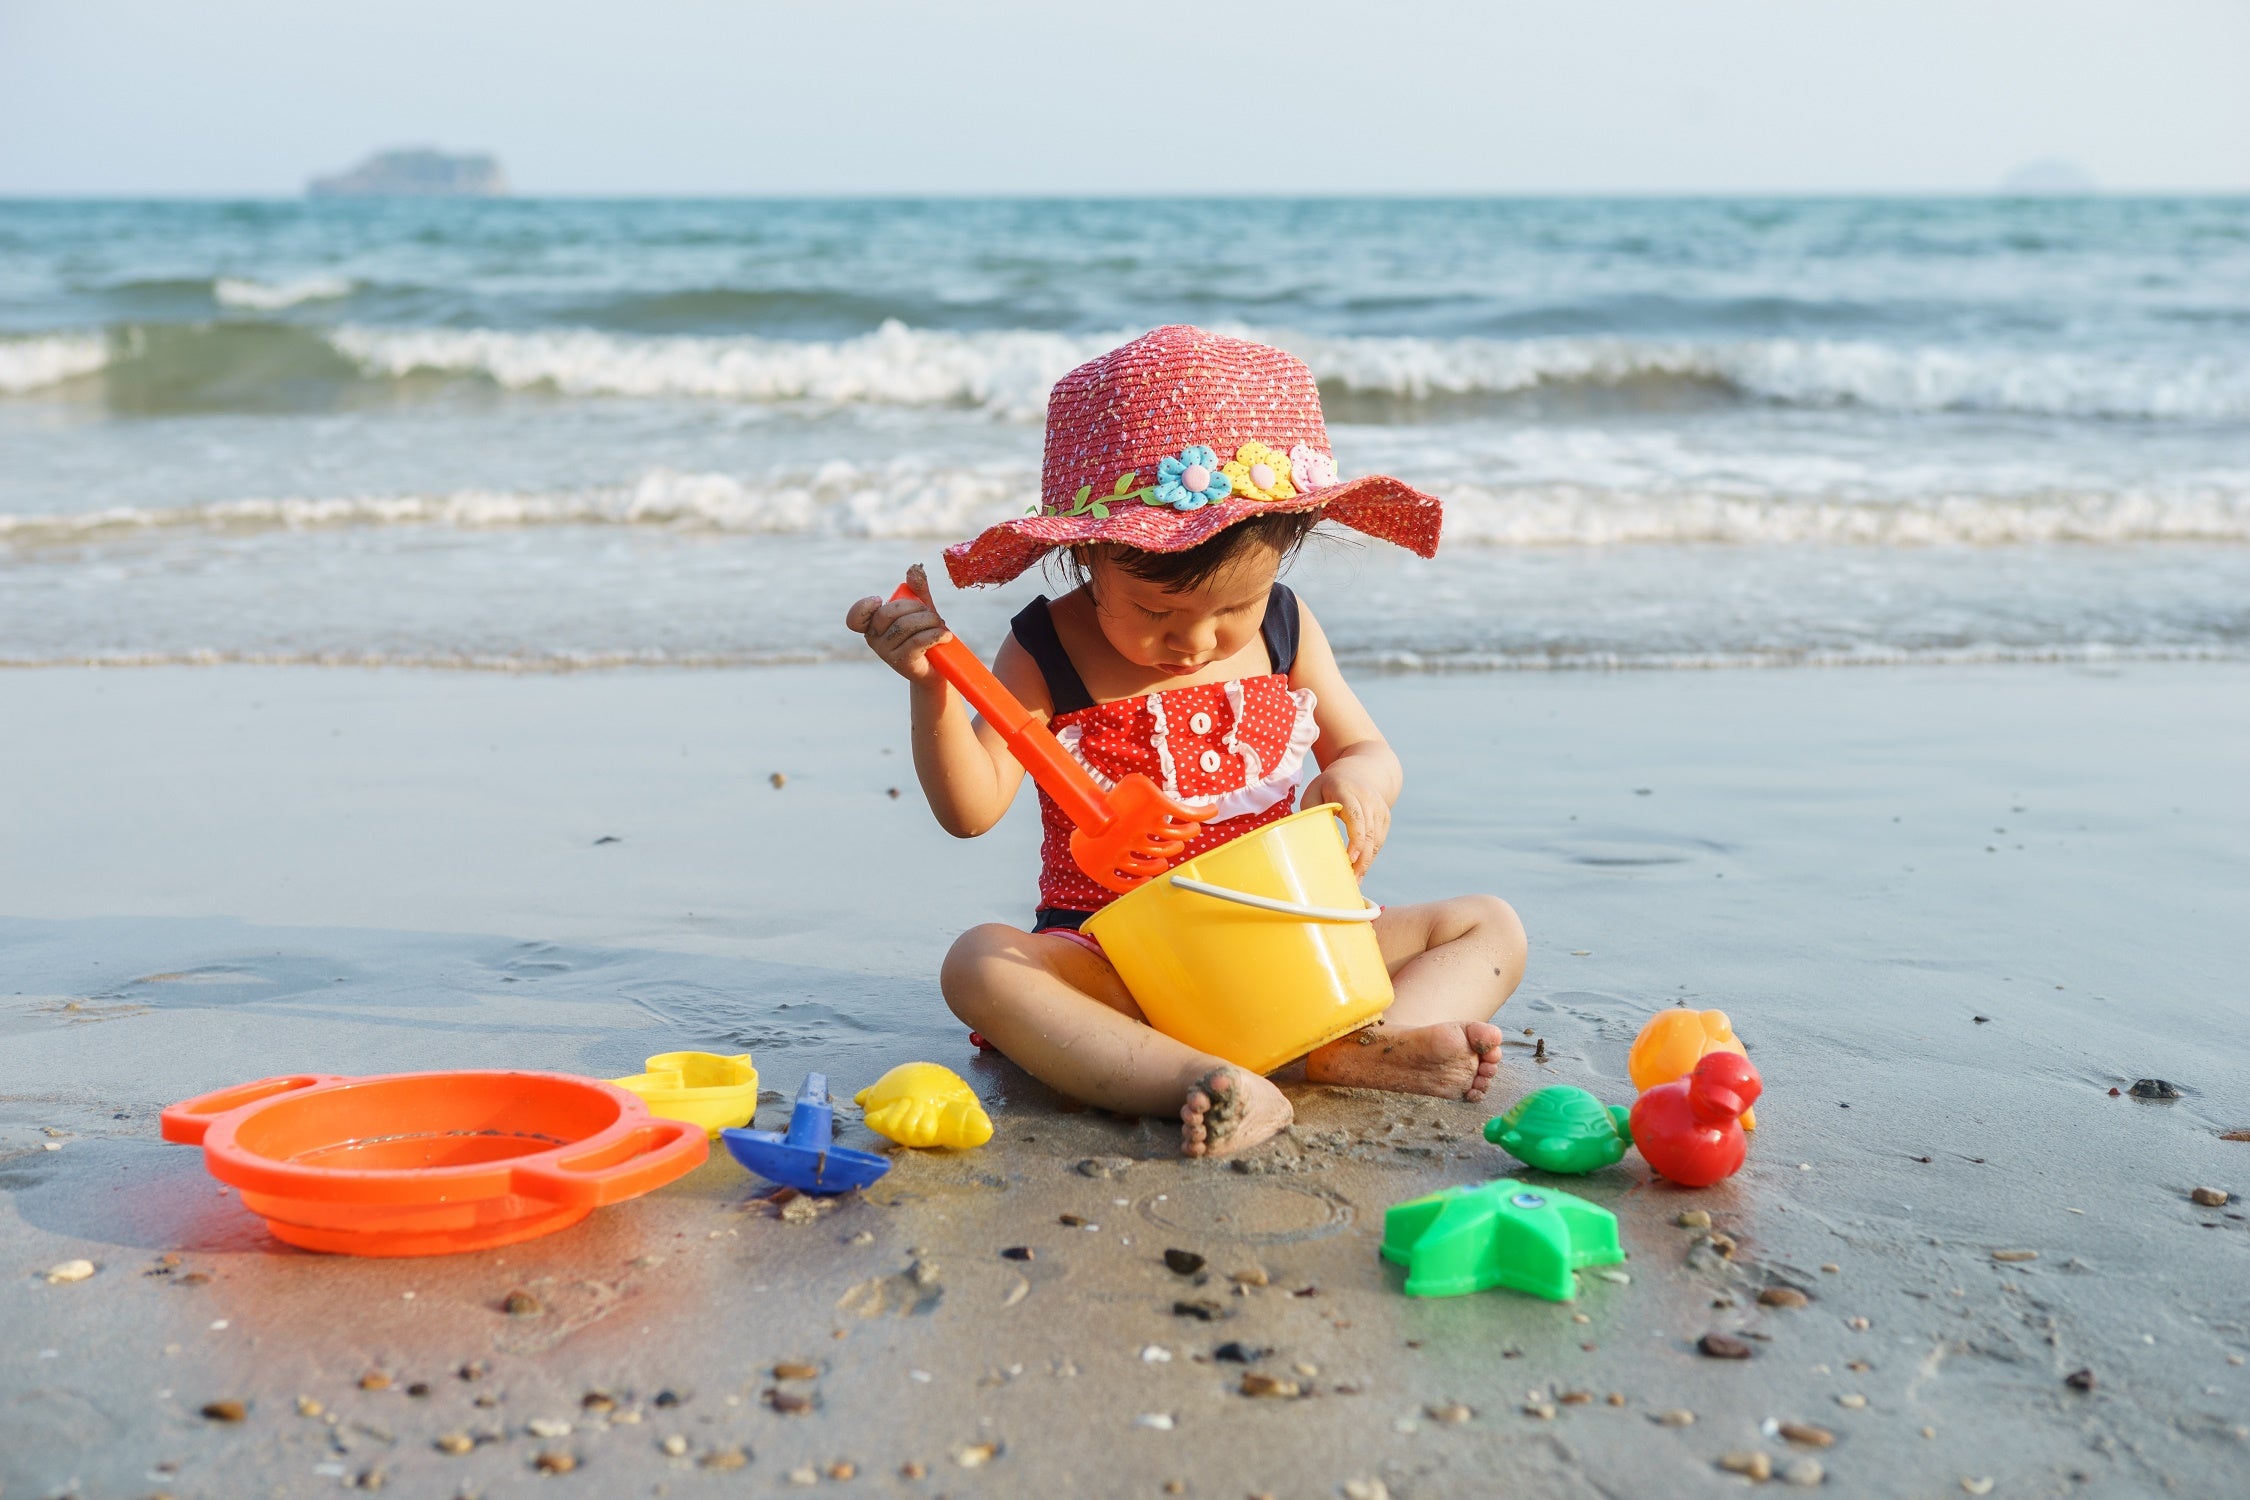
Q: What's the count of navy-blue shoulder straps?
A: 2